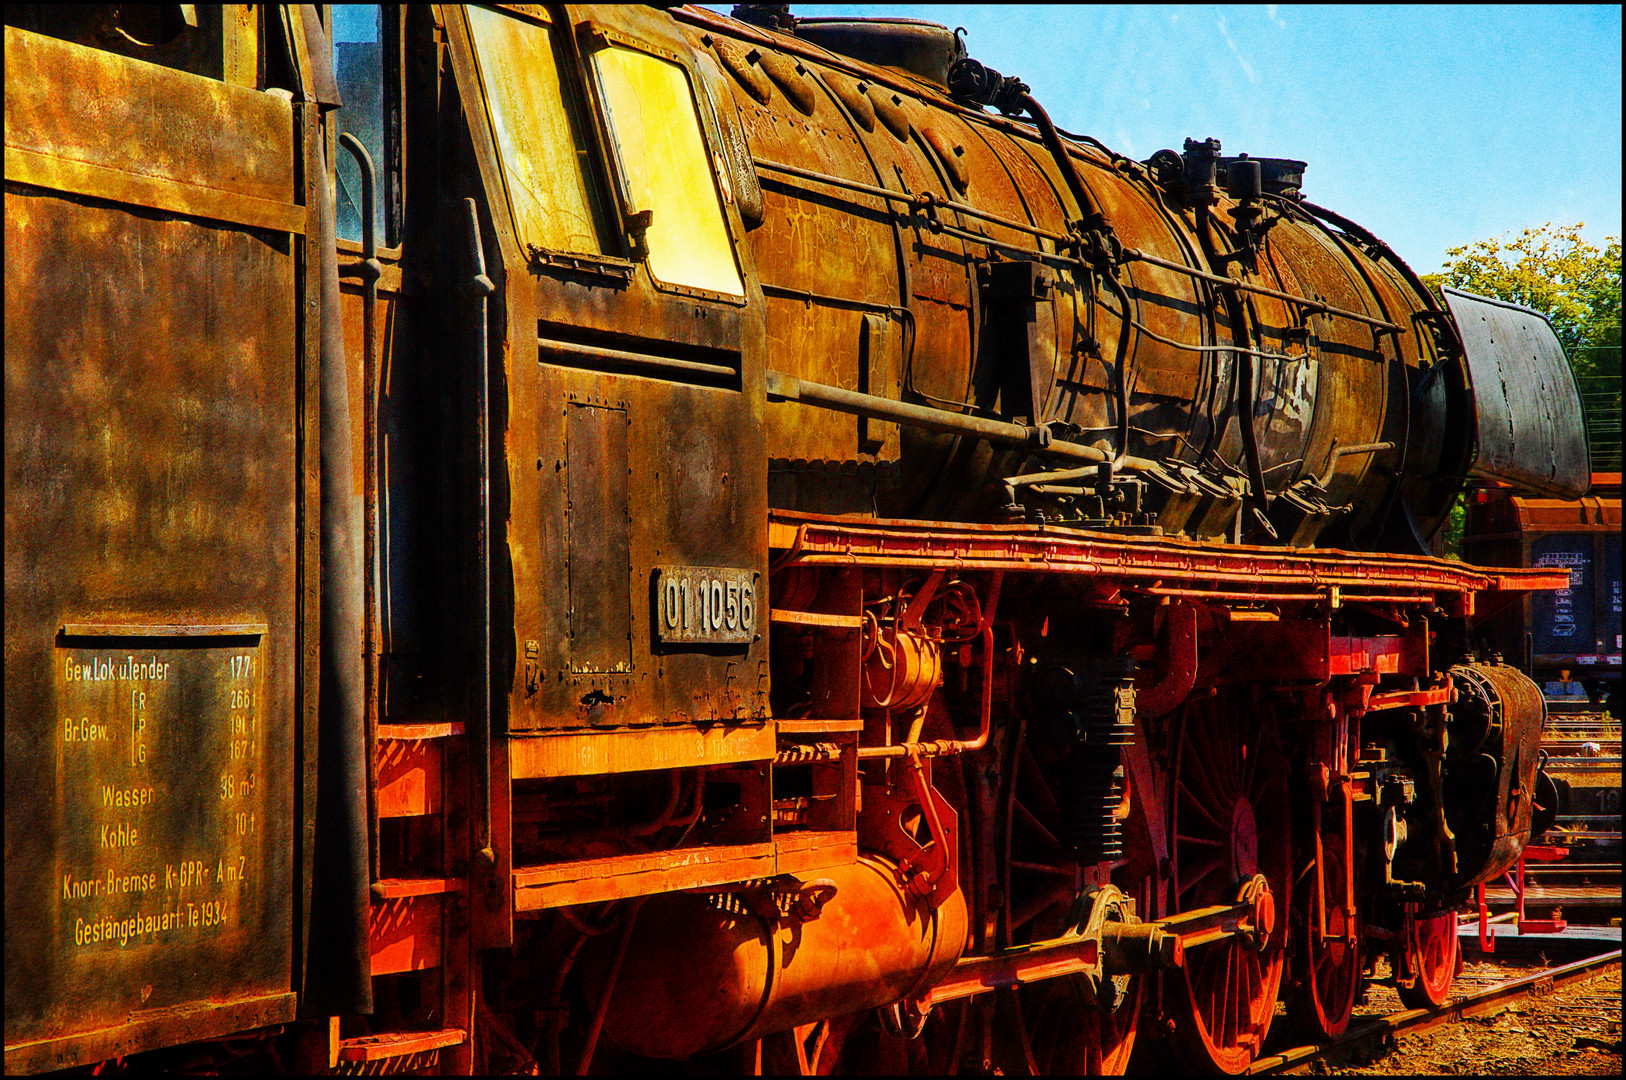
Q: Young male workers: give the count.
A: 0